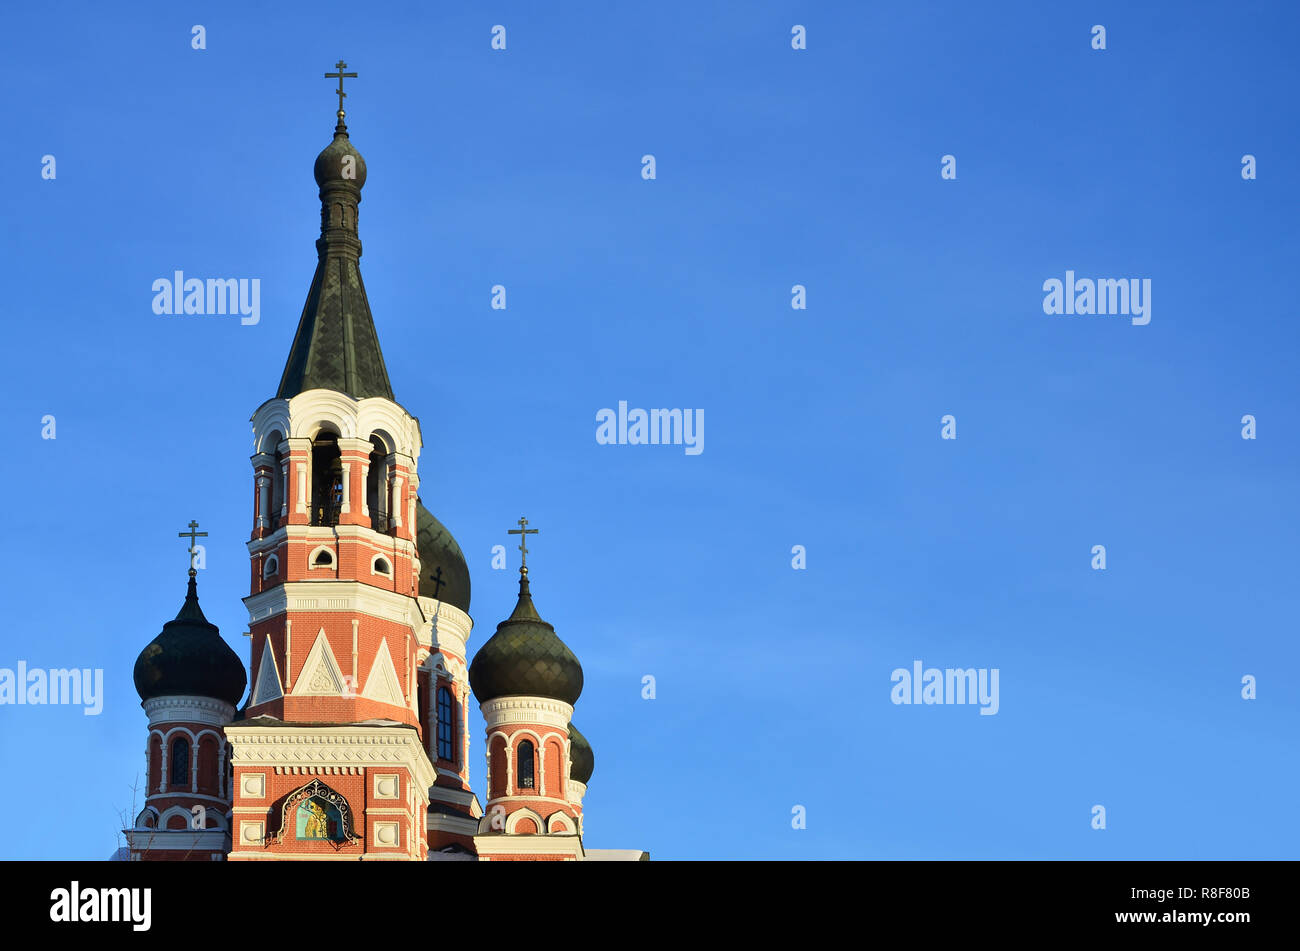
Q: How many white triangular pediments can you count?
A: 3